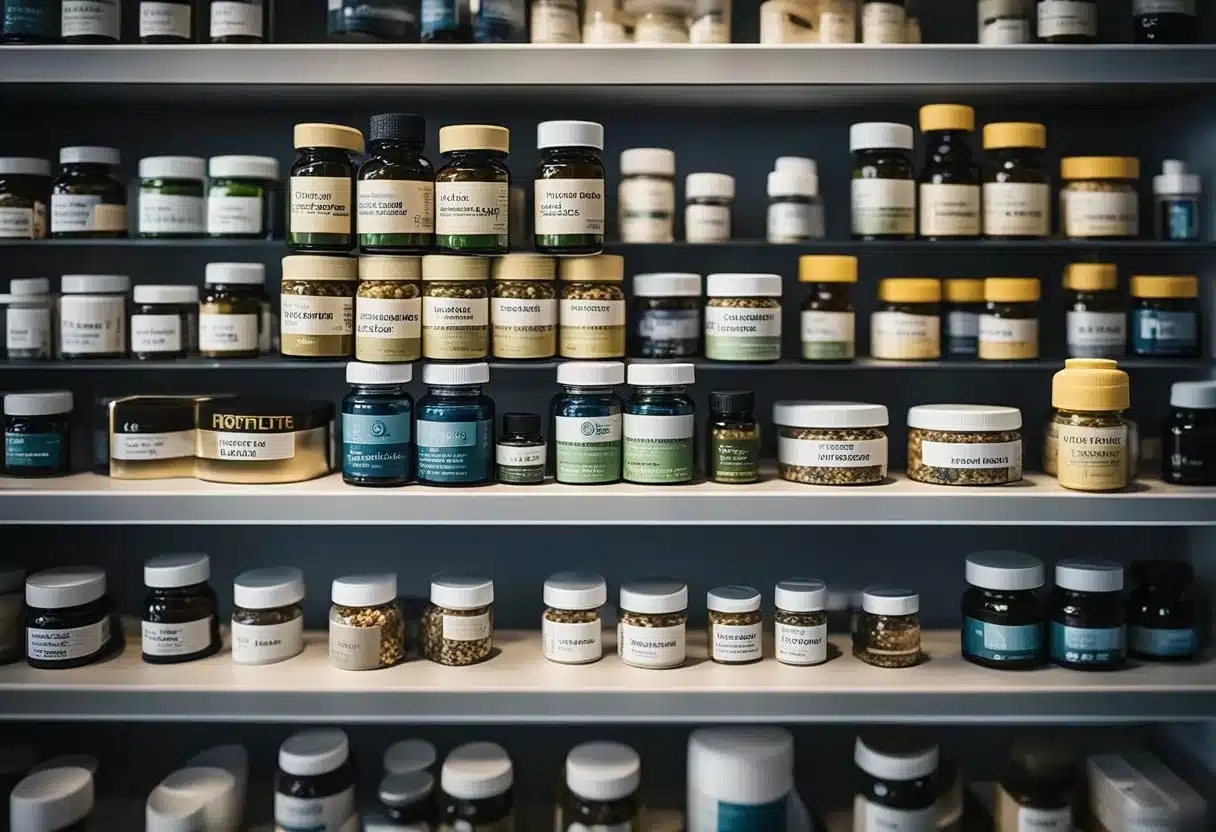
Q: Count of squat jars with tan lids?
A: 5